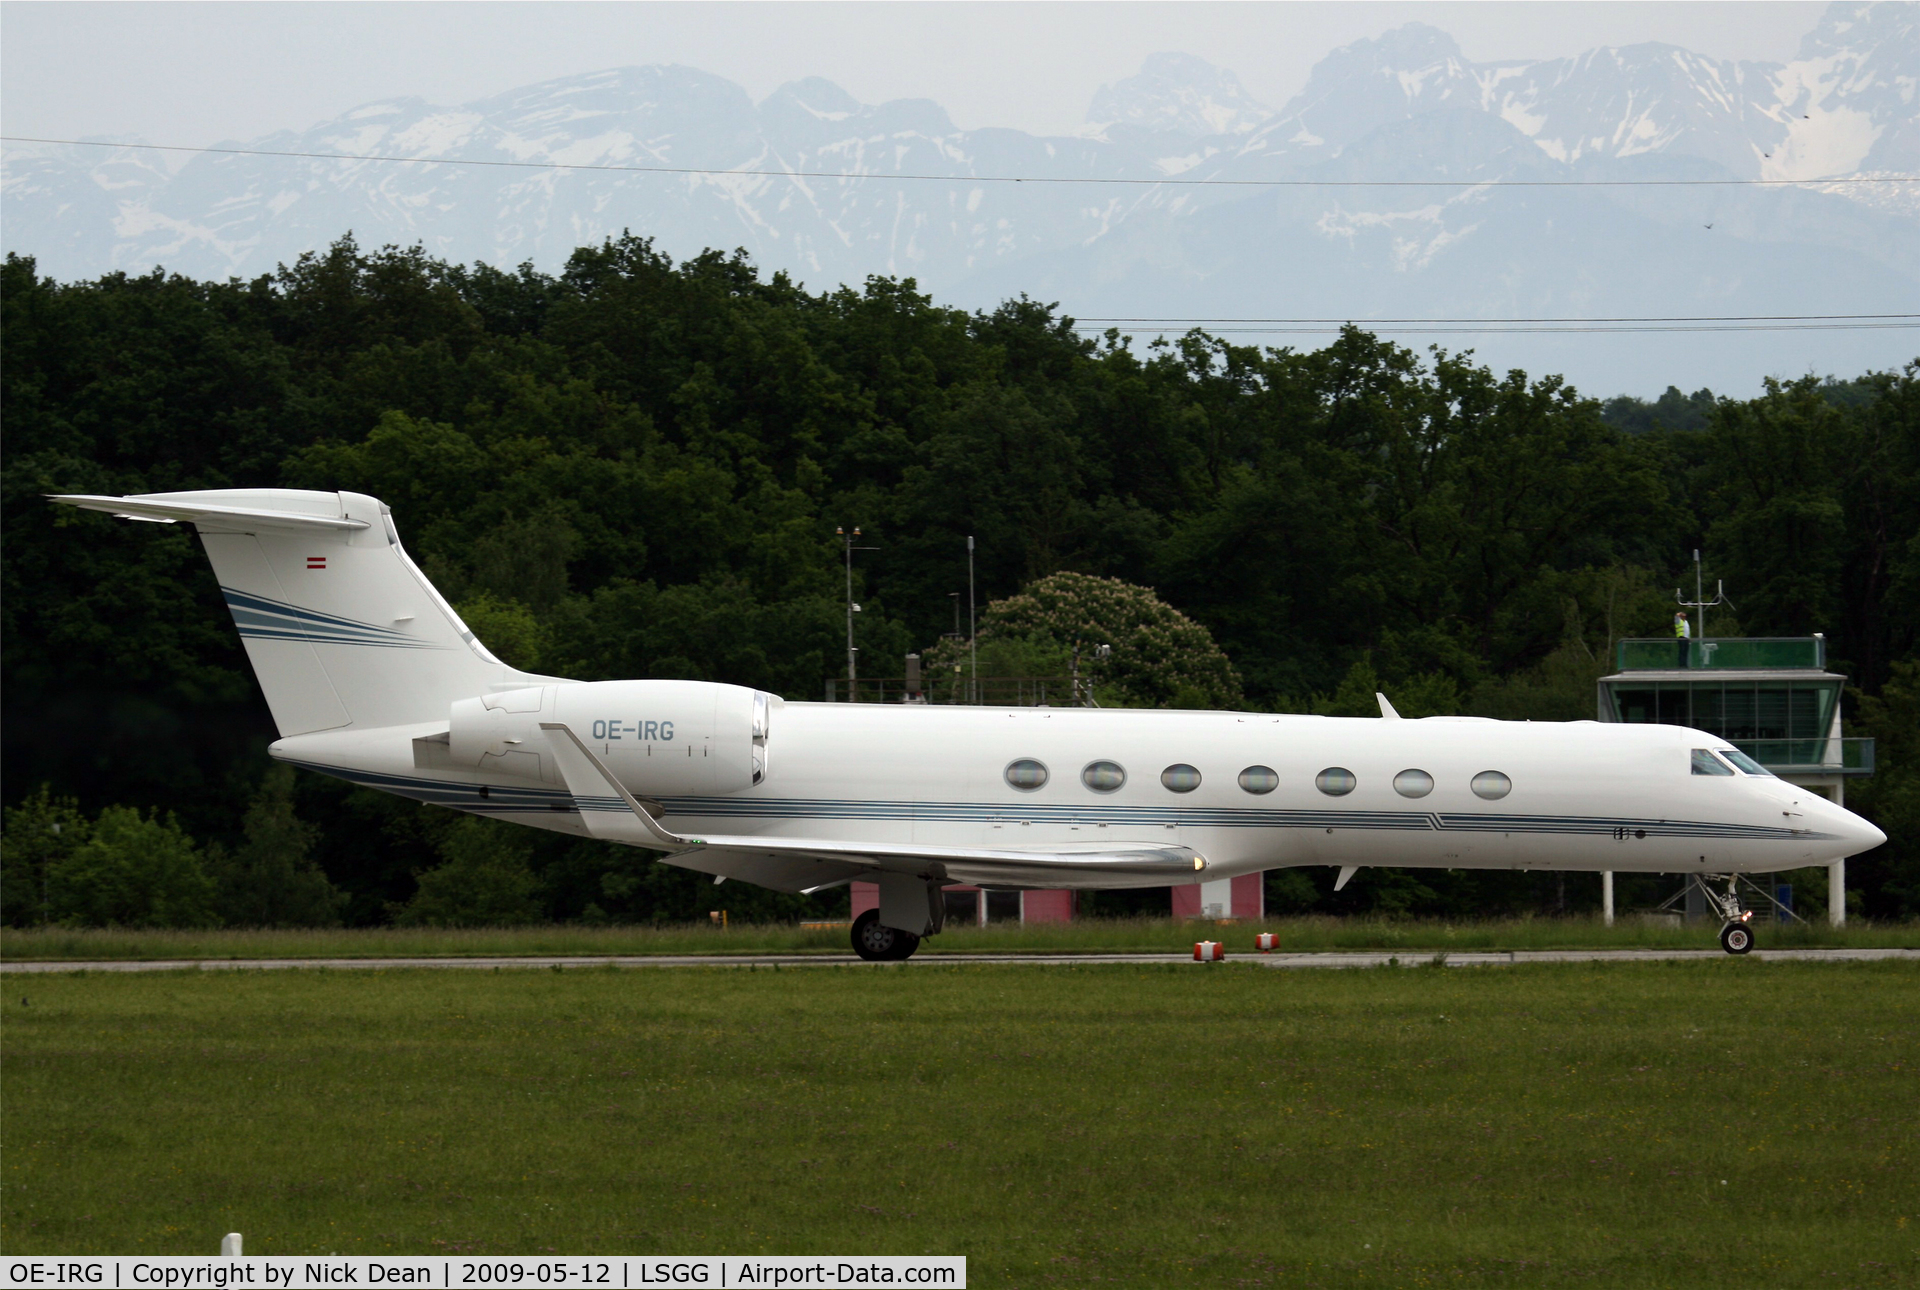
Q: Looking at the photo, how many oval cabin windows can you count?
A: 7